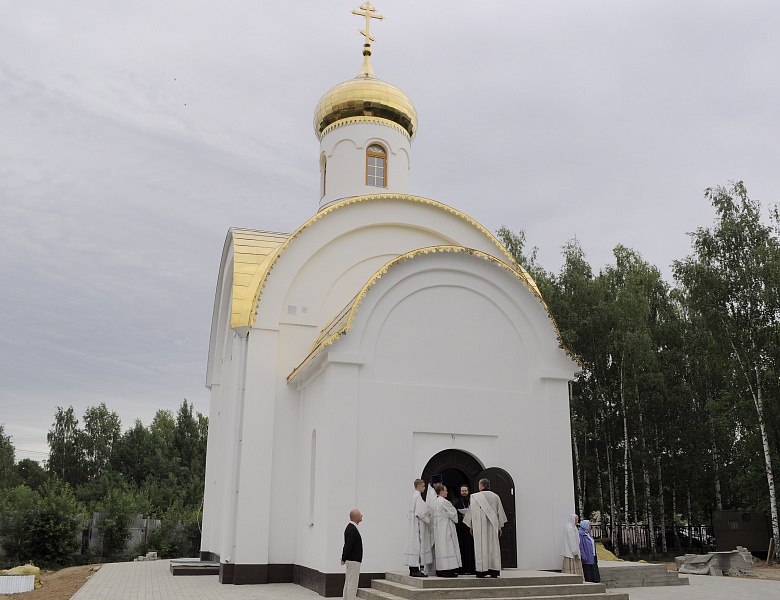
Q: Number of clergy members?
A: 5